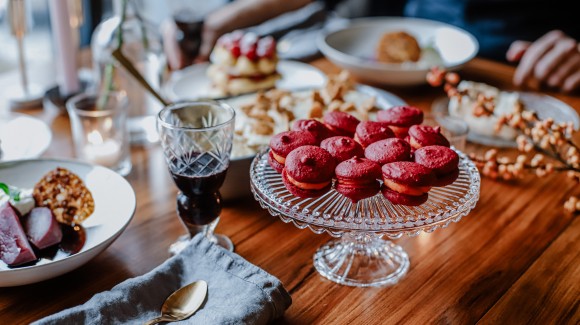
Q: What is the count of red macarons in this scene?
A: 12